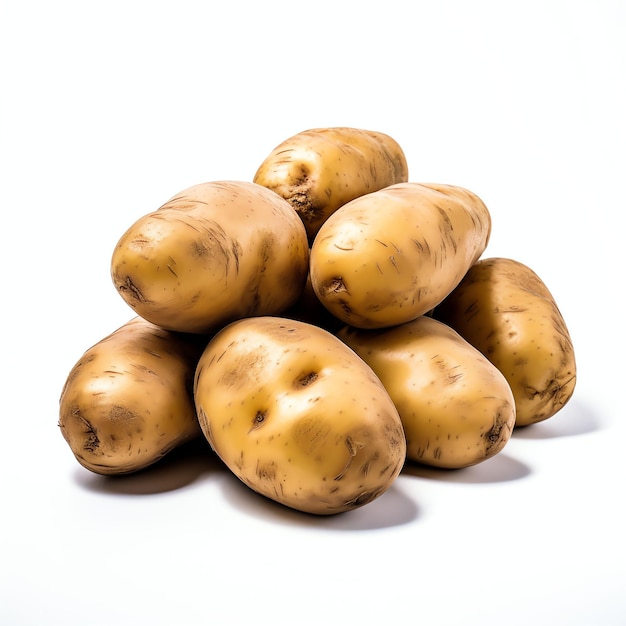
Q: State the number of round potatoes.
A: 7